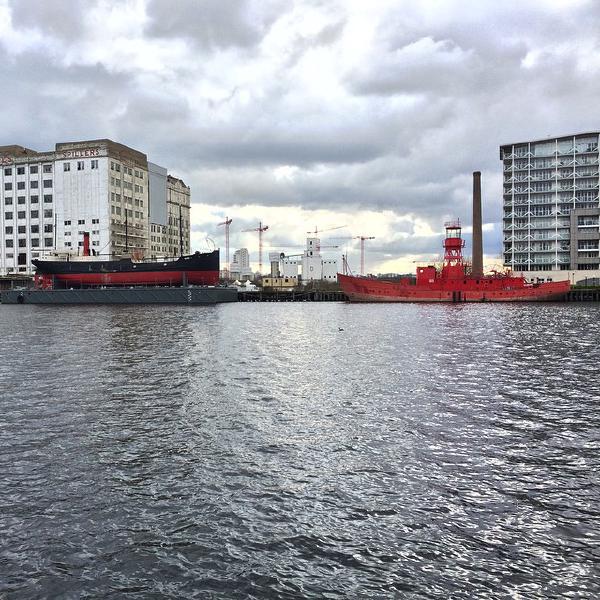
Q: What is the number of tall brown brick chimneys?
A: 1